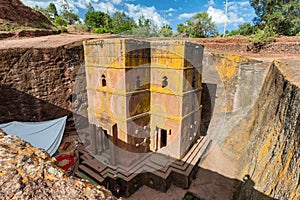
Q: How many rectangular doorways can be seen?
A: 2